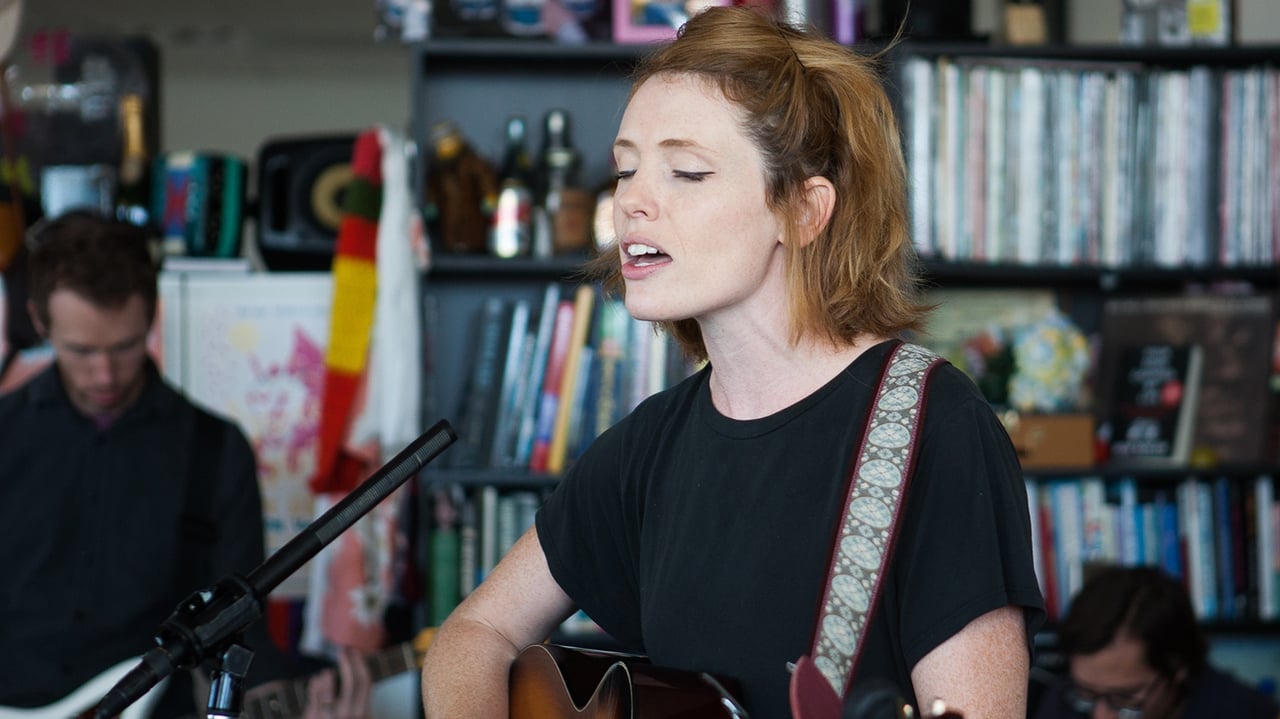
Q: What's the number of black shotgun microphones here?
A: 1